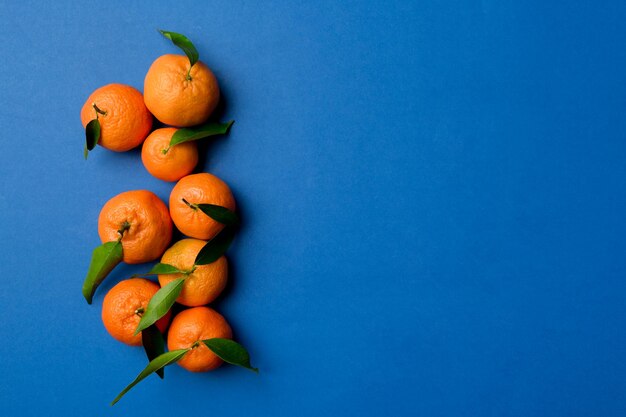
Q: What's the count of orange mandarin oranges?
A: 8